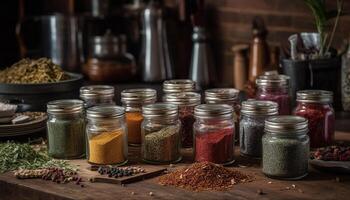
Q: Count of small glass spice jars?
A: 13